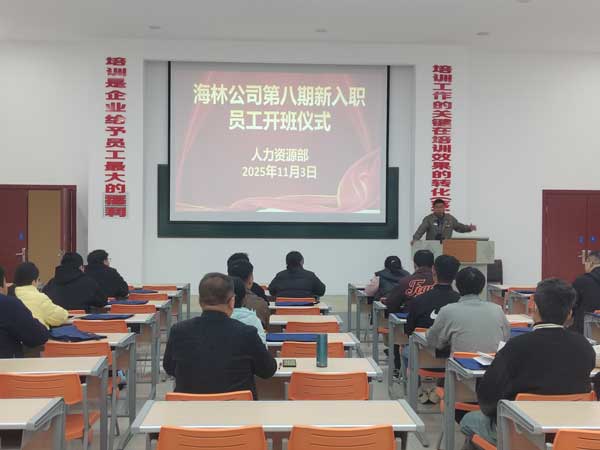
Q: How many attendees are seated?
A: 15